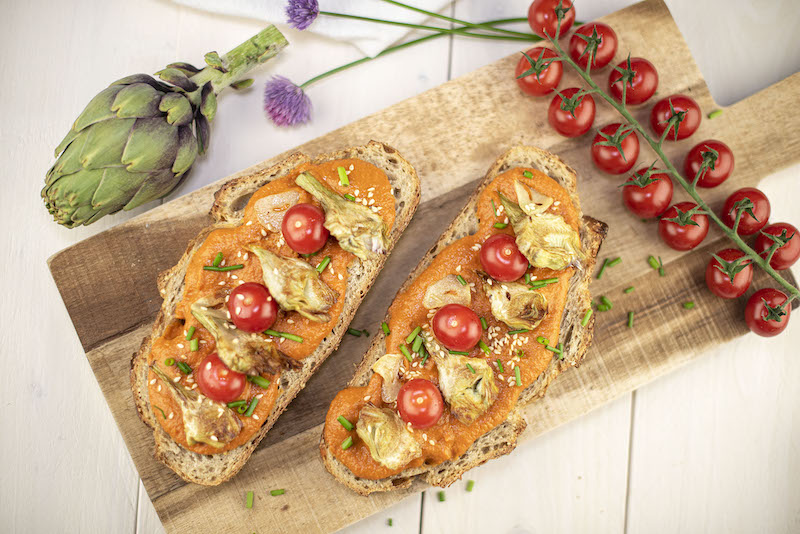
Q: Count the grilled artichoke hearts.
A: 8